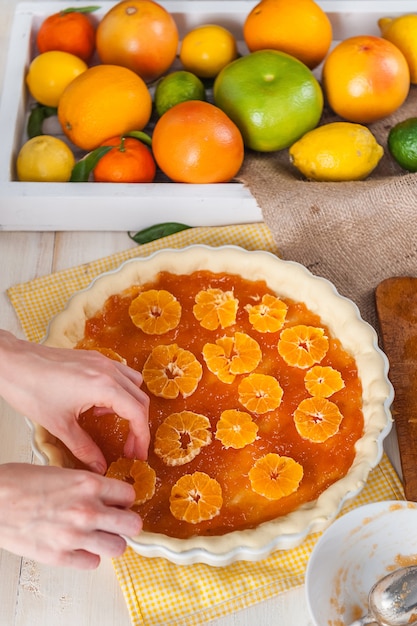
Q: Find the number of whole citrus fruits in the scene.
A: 15